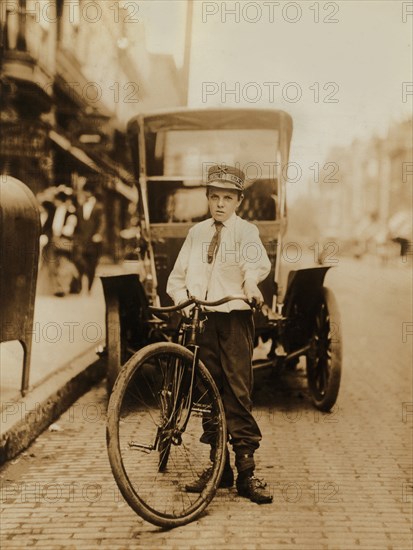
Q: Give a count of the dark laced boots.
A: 2